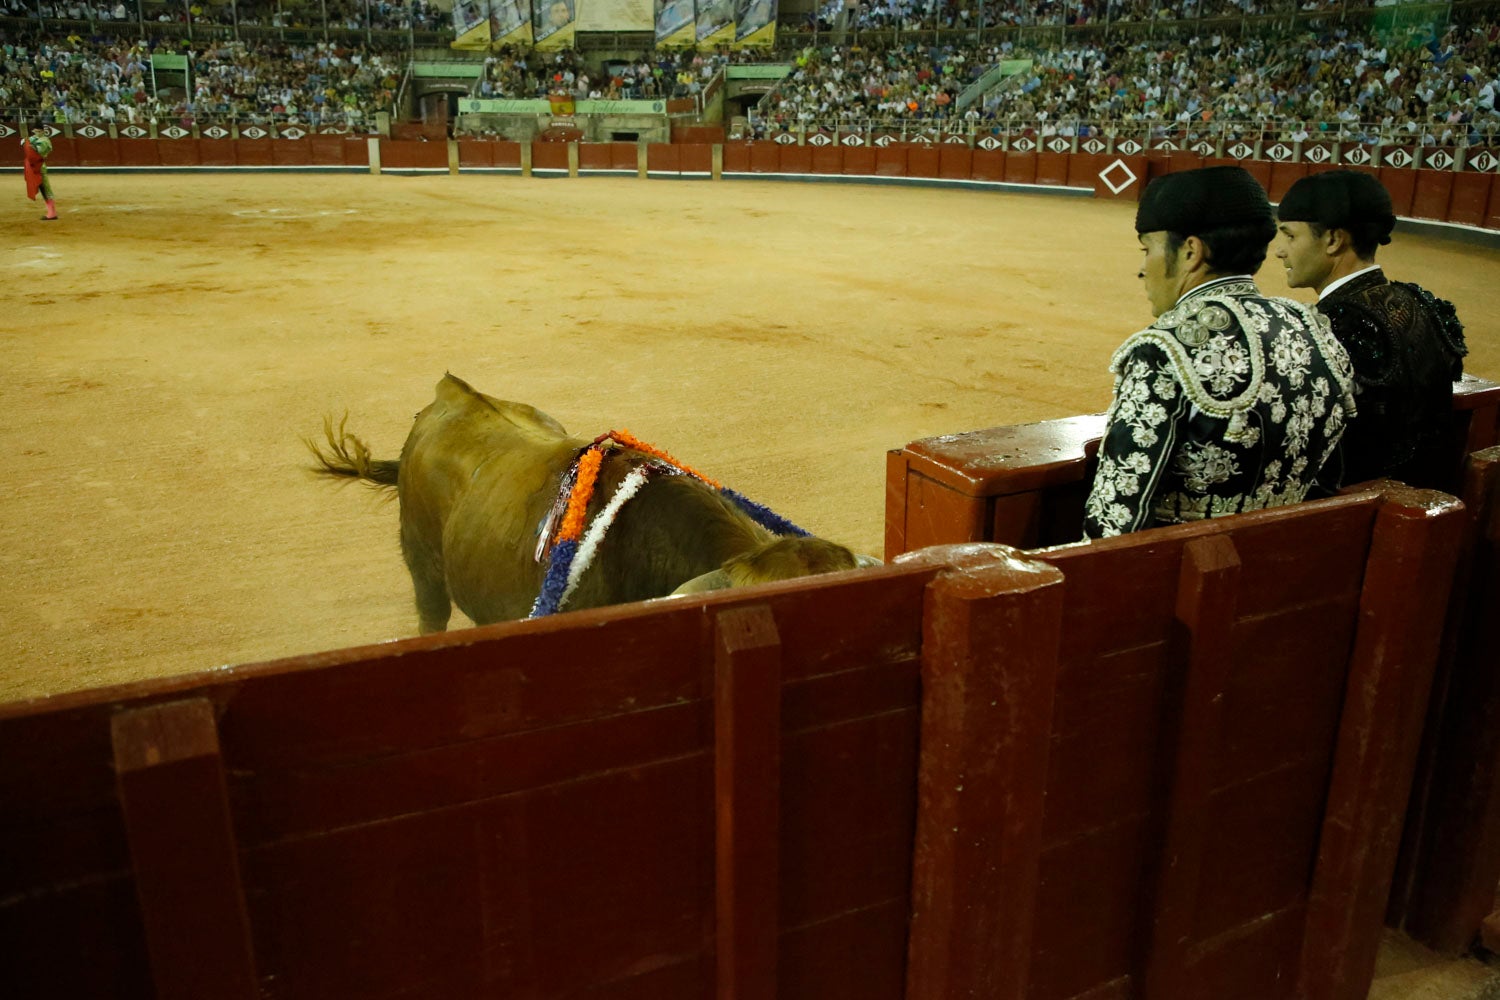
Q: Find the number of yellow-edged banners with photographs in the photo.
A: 6